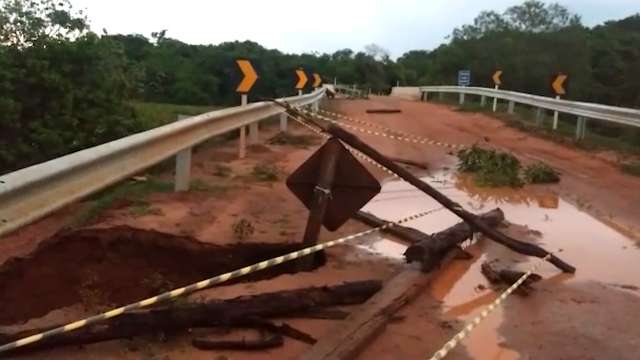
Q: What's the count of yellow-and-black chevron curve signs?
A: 5